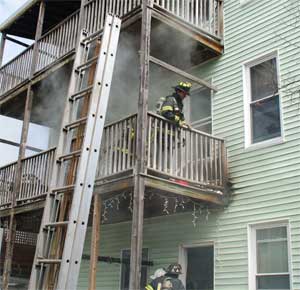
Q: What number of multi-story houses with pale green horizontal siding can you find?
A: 1